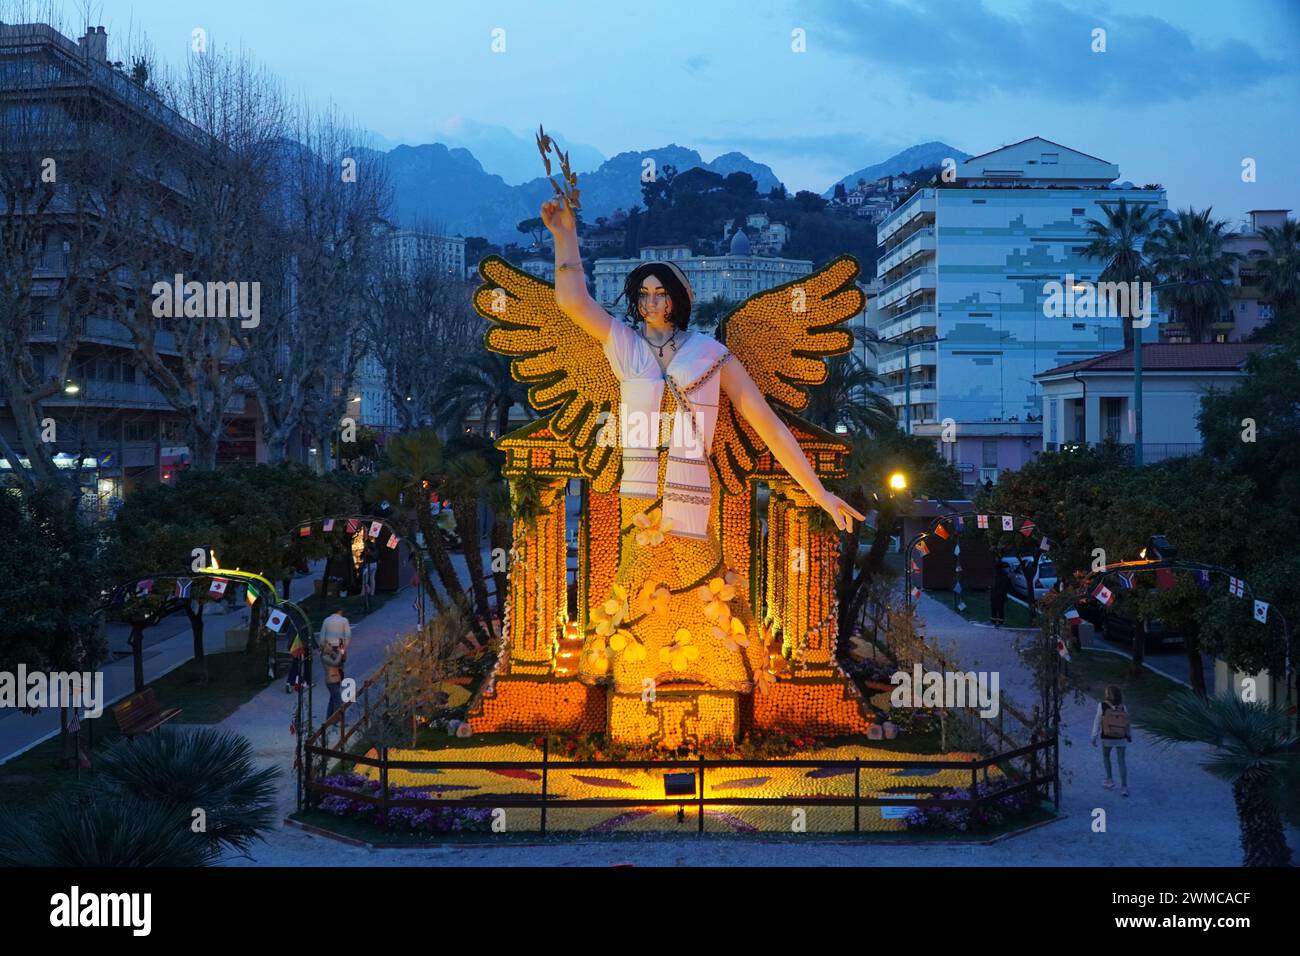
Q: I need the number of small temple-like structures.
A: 2